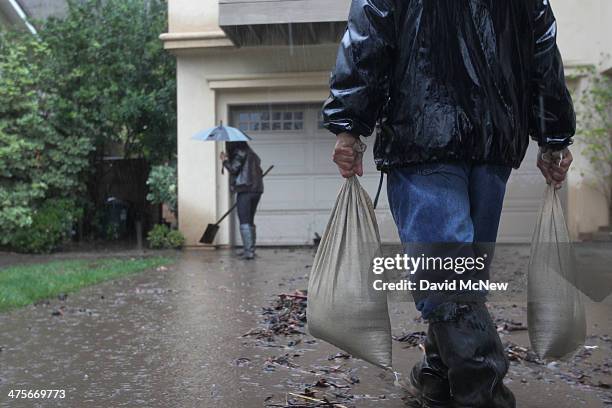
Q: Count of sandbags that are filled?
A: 2